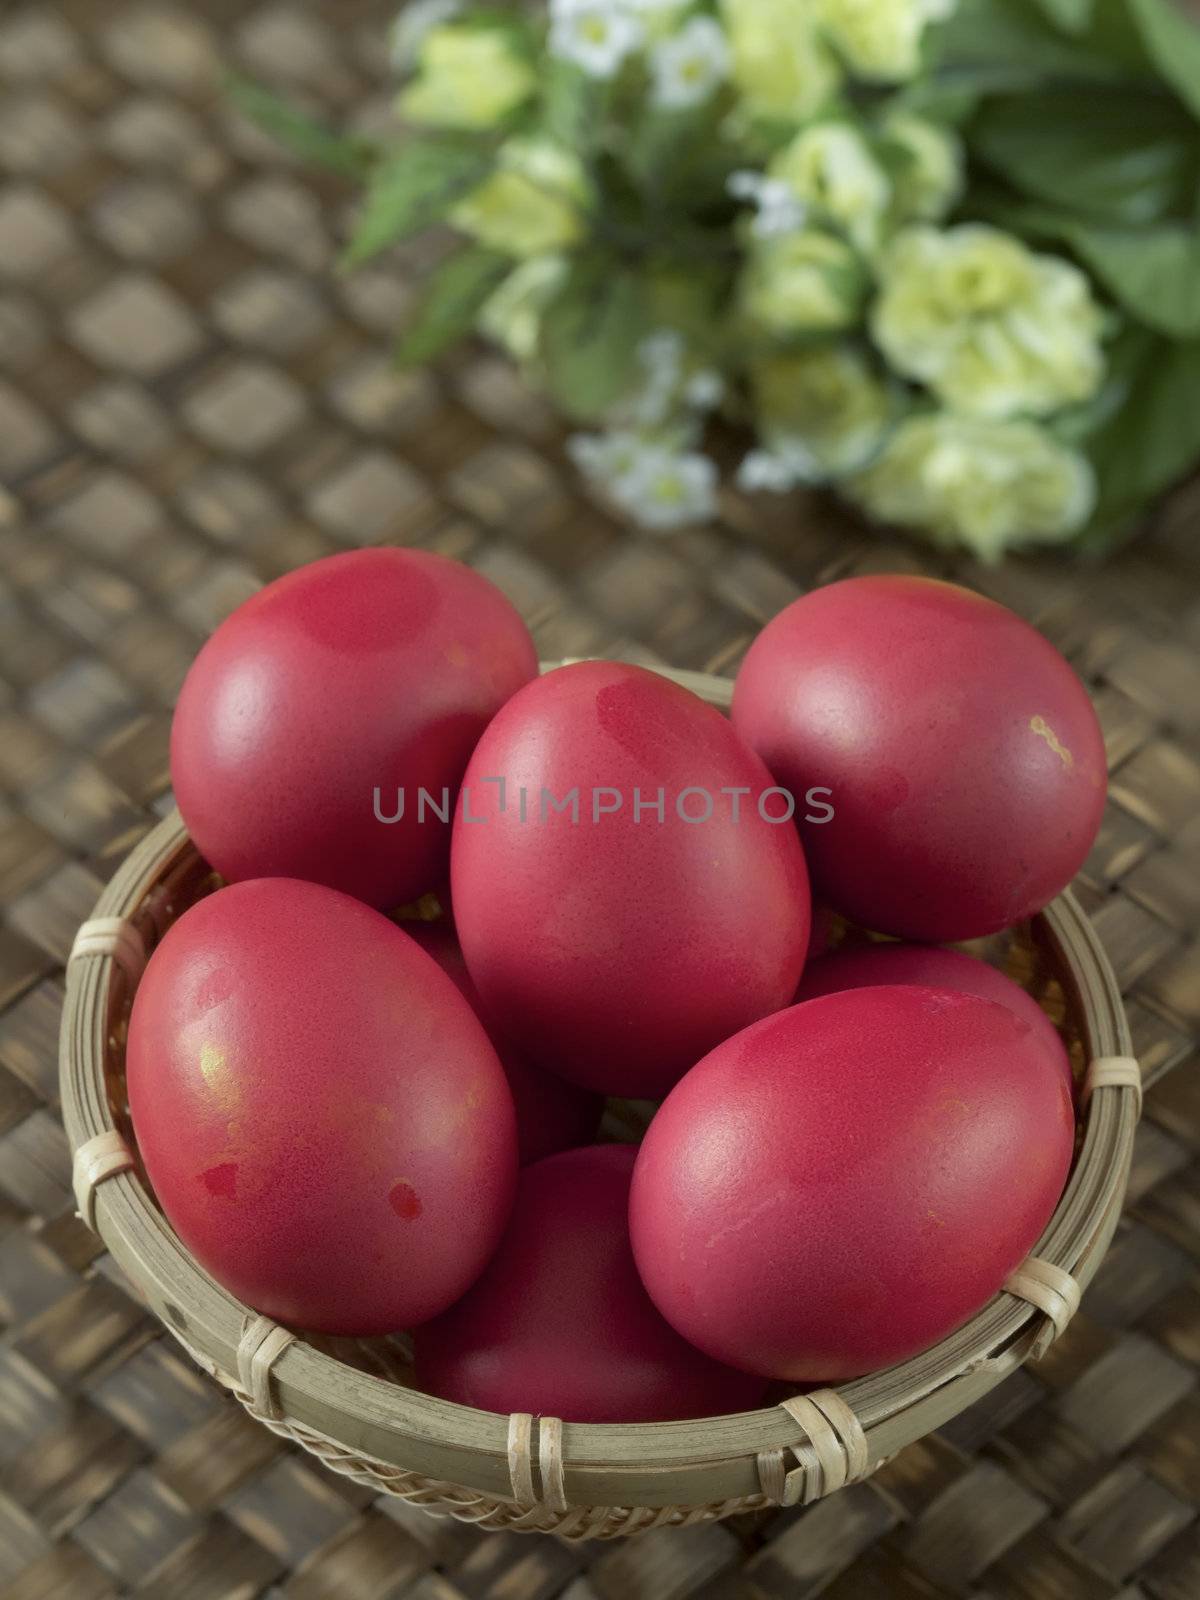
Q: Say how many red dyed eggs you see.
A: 8